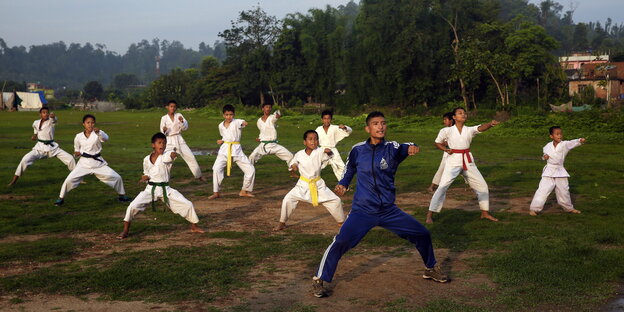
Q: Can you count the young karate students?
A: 11